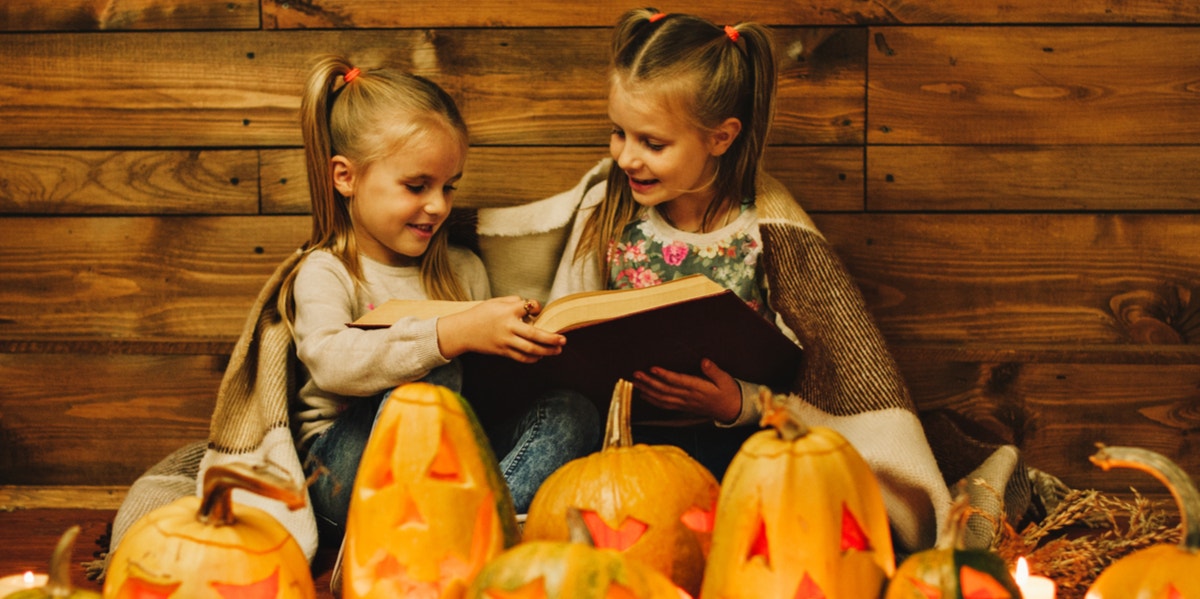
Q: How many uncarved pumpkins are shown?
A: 1